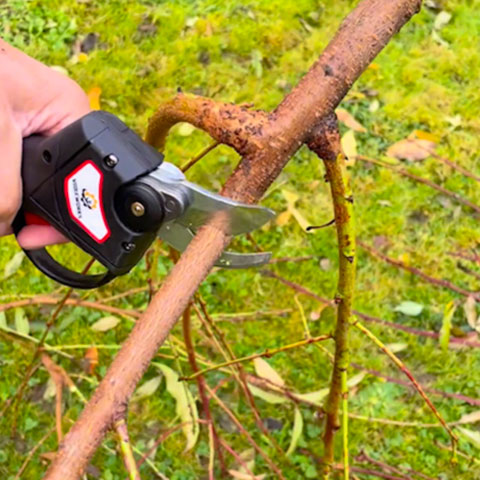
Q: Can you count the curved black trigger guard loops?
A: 1